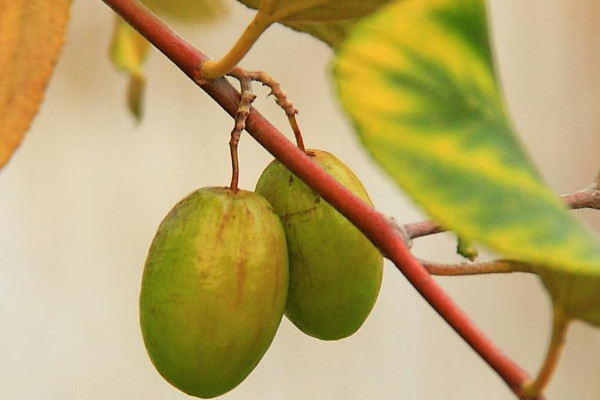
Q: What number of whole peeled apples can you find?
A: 0